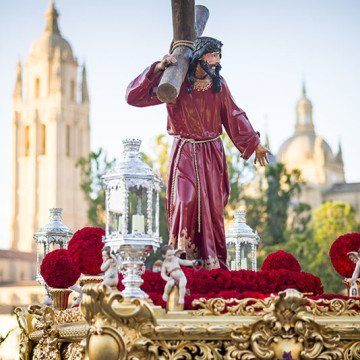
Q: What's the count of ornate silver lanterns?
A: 3